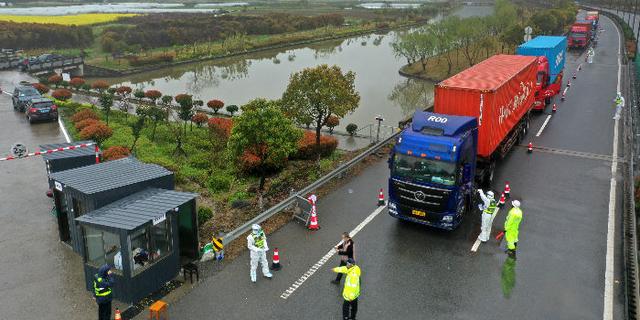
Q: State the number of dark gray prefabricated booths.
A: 3